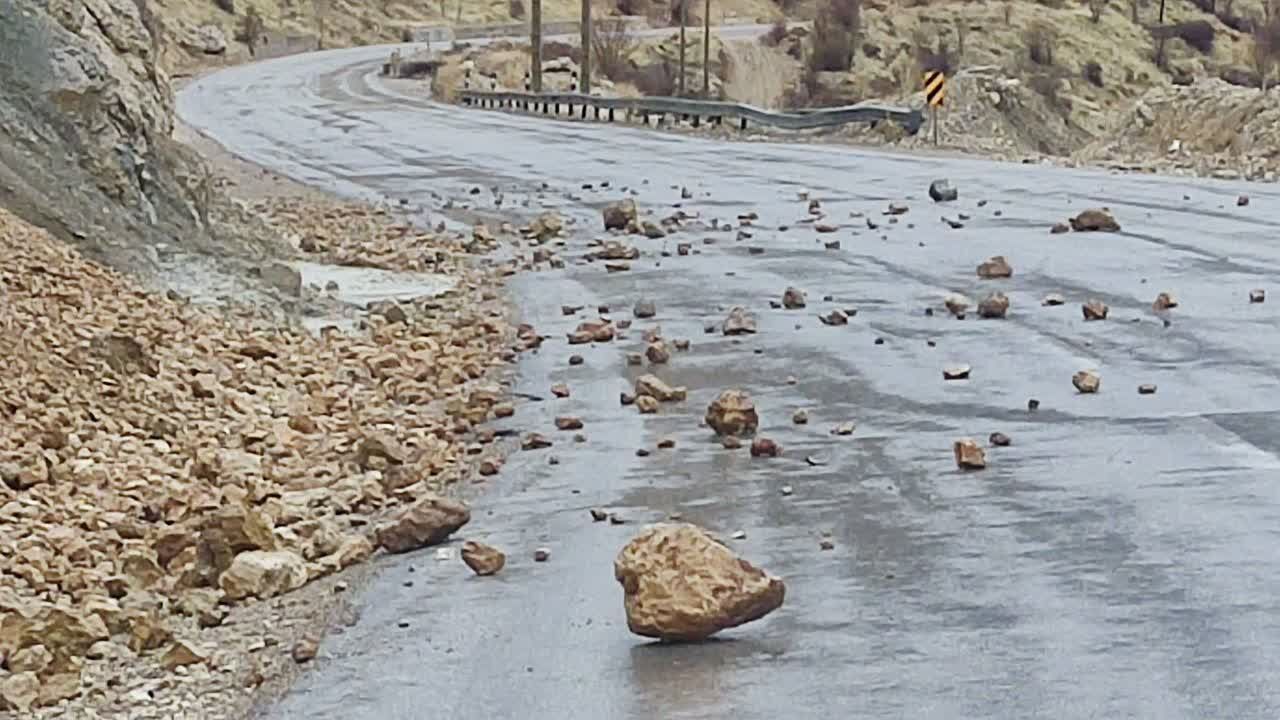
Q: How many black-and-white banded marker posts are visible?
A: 4